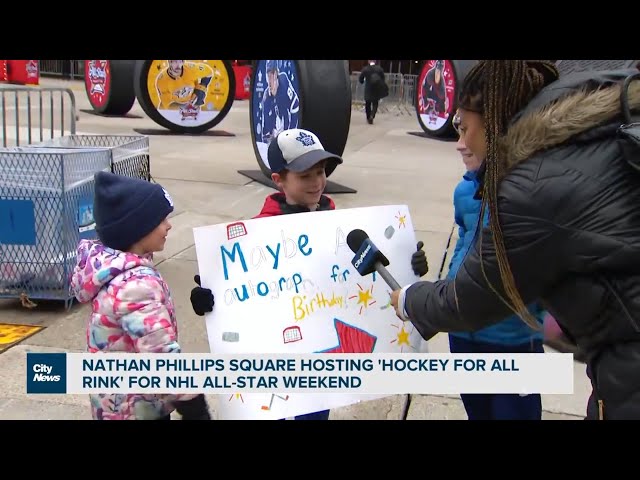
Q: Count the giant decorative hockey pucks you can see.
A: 4